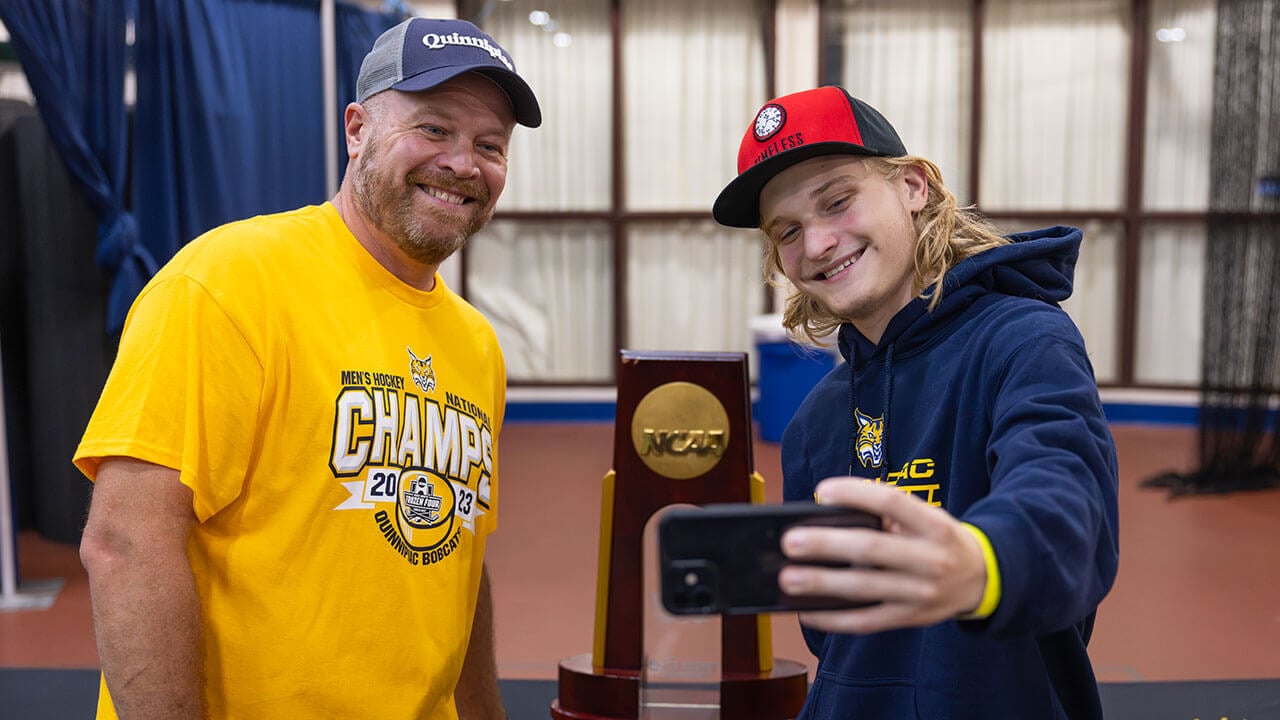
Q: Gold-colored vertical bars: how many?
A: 2